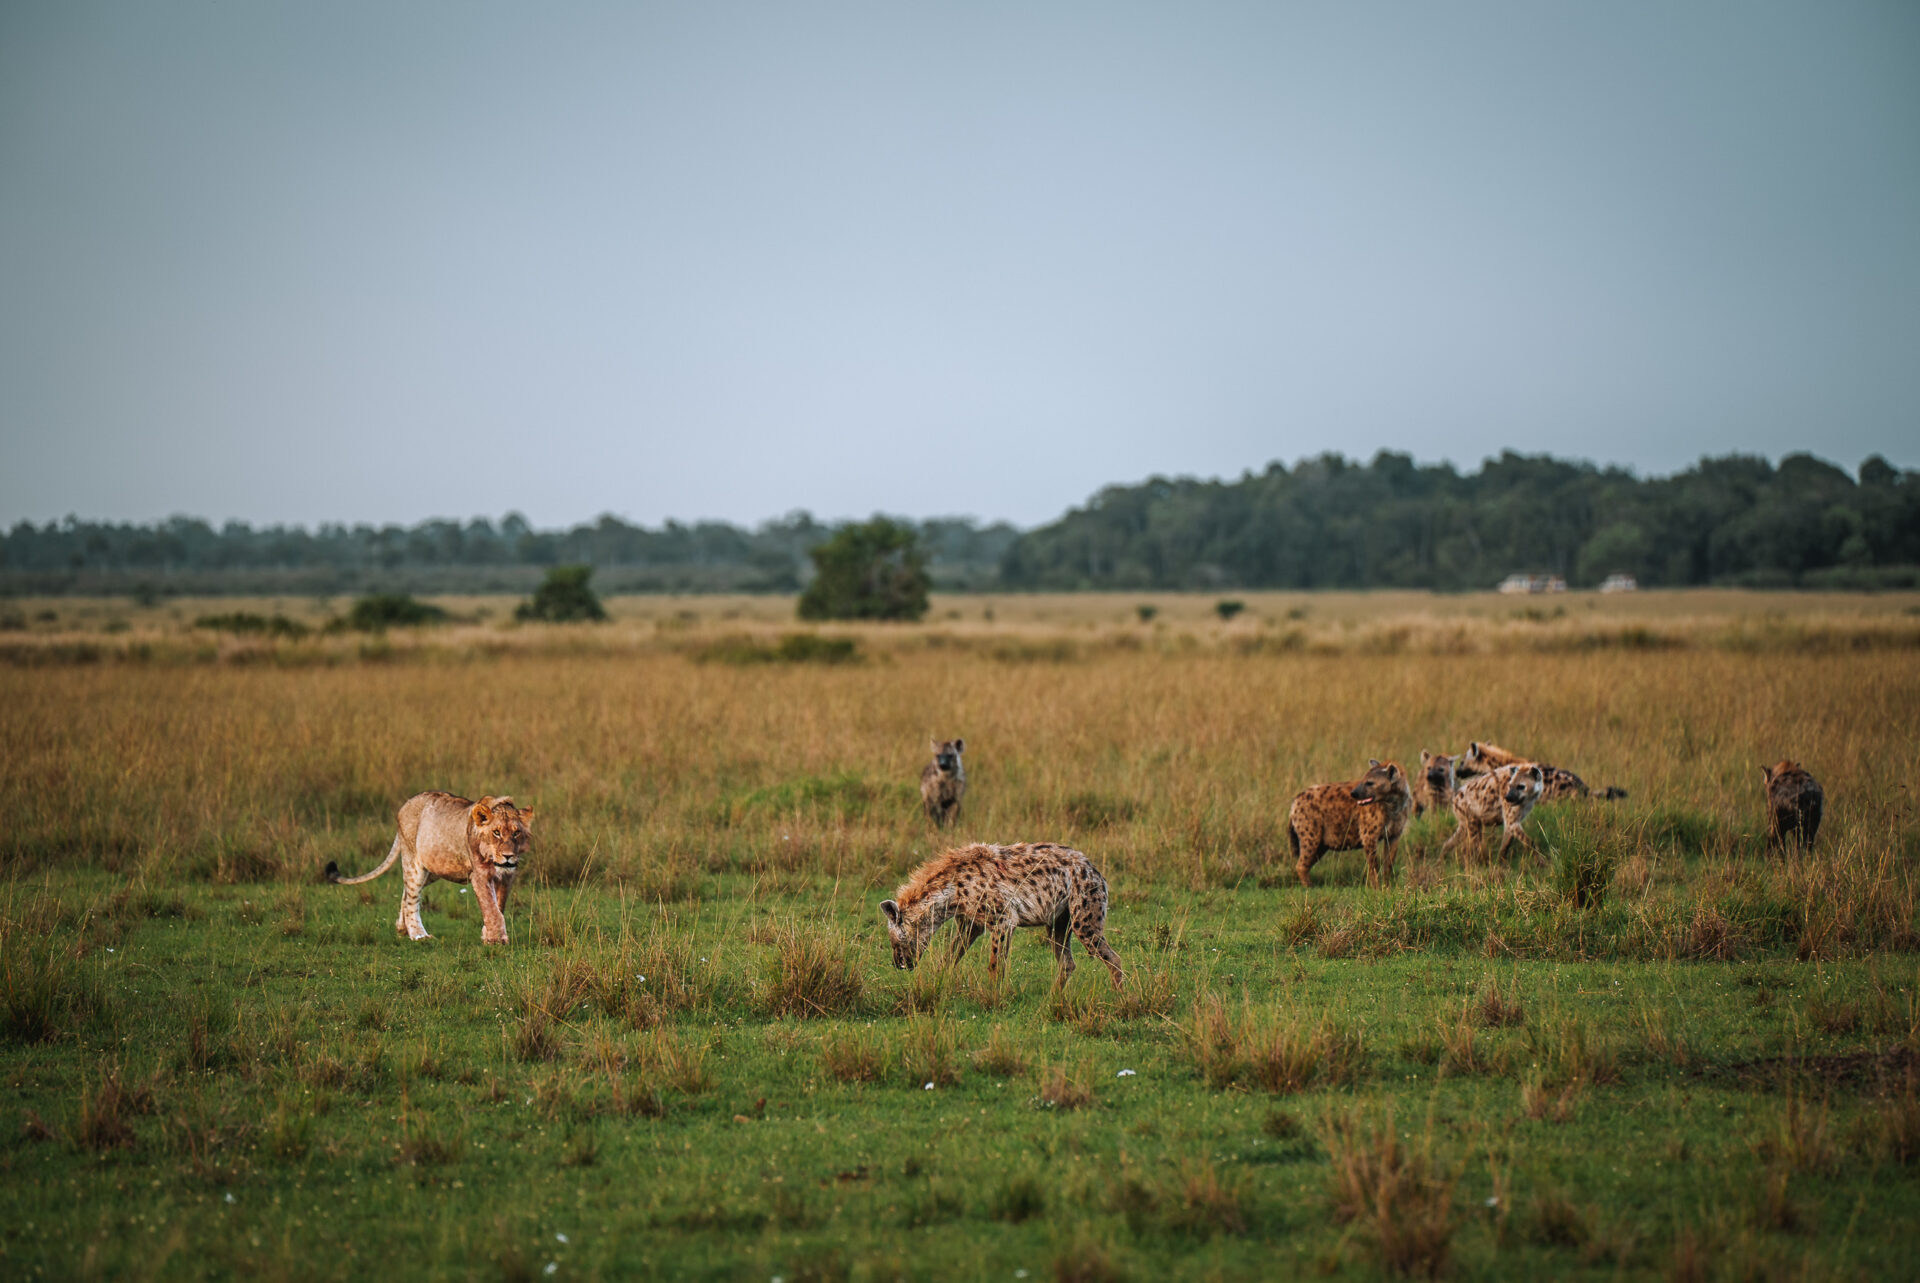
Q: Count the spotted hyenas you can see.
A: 7